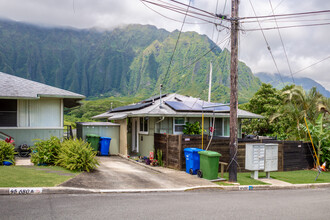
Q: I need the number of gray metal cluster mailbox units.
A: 2